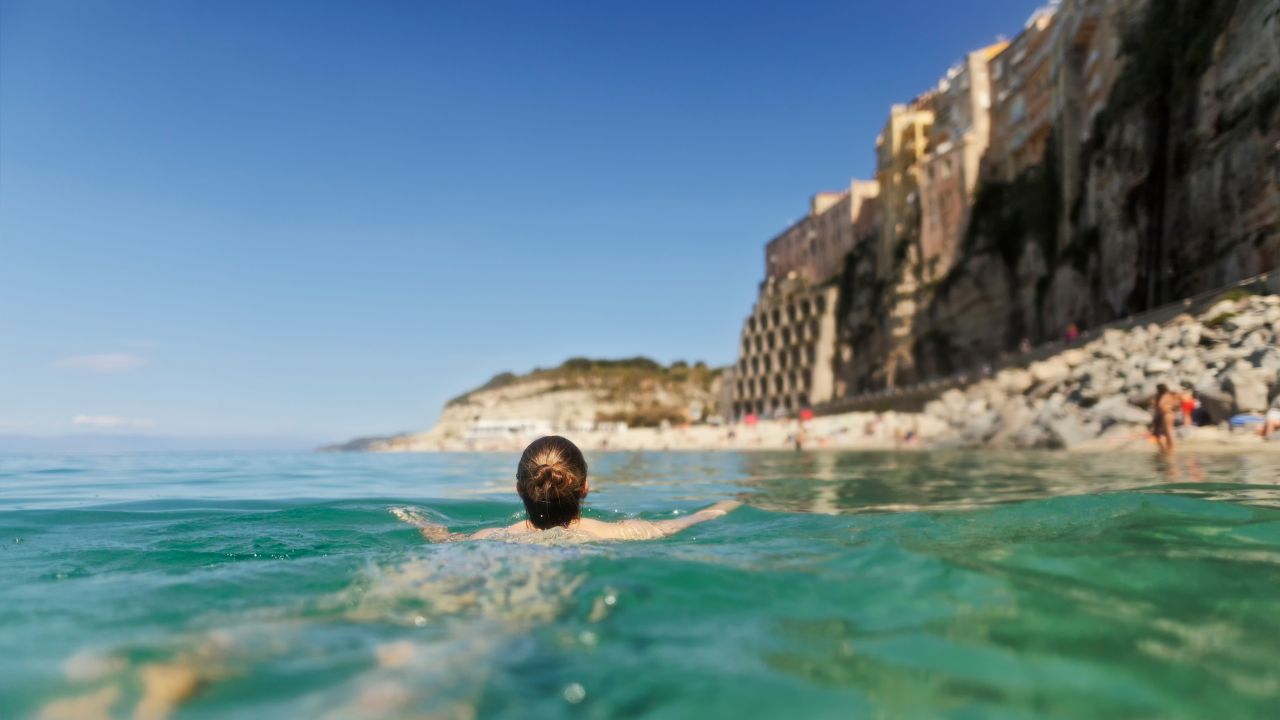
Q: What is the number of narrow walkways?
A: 1